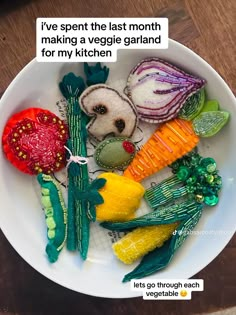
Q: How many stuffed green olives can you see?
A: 1